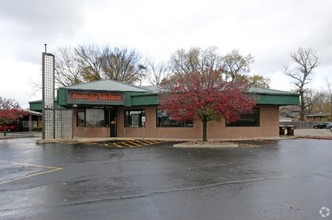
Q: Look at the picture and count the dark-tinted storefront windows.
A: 4